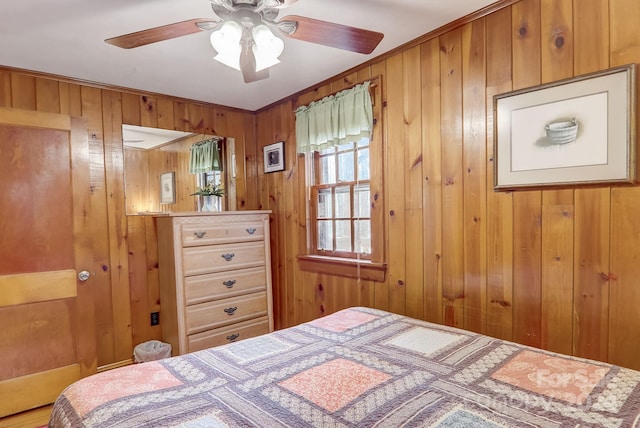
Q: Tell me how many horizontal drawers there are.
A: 5